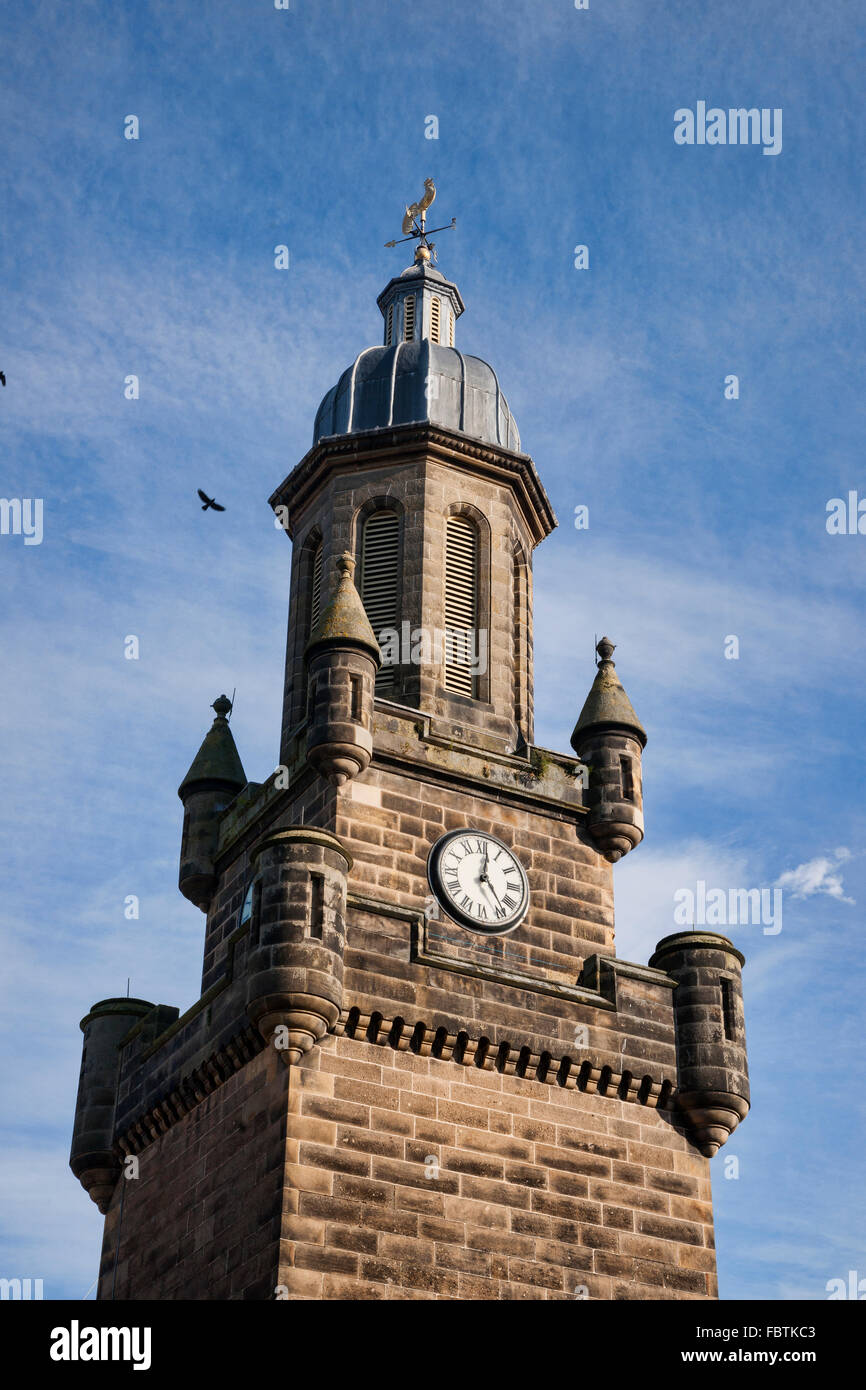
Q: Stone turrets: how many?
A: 6